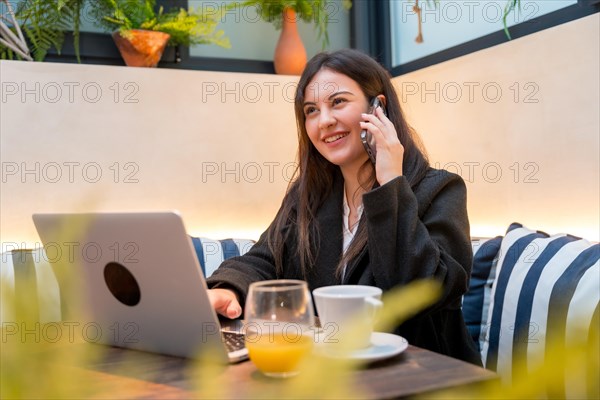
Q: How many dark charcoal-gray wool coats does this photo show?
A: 1